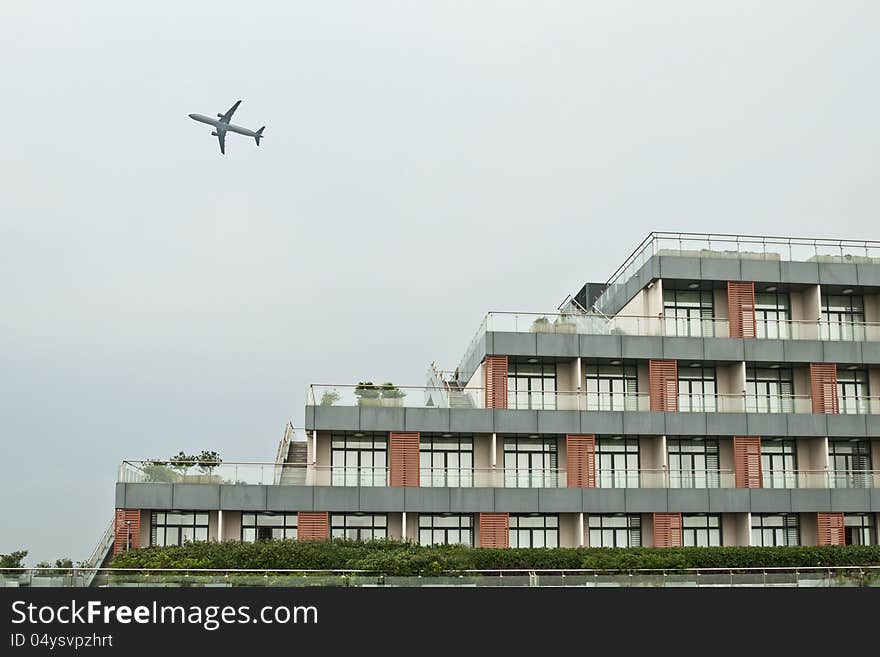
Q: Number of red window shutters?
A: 12